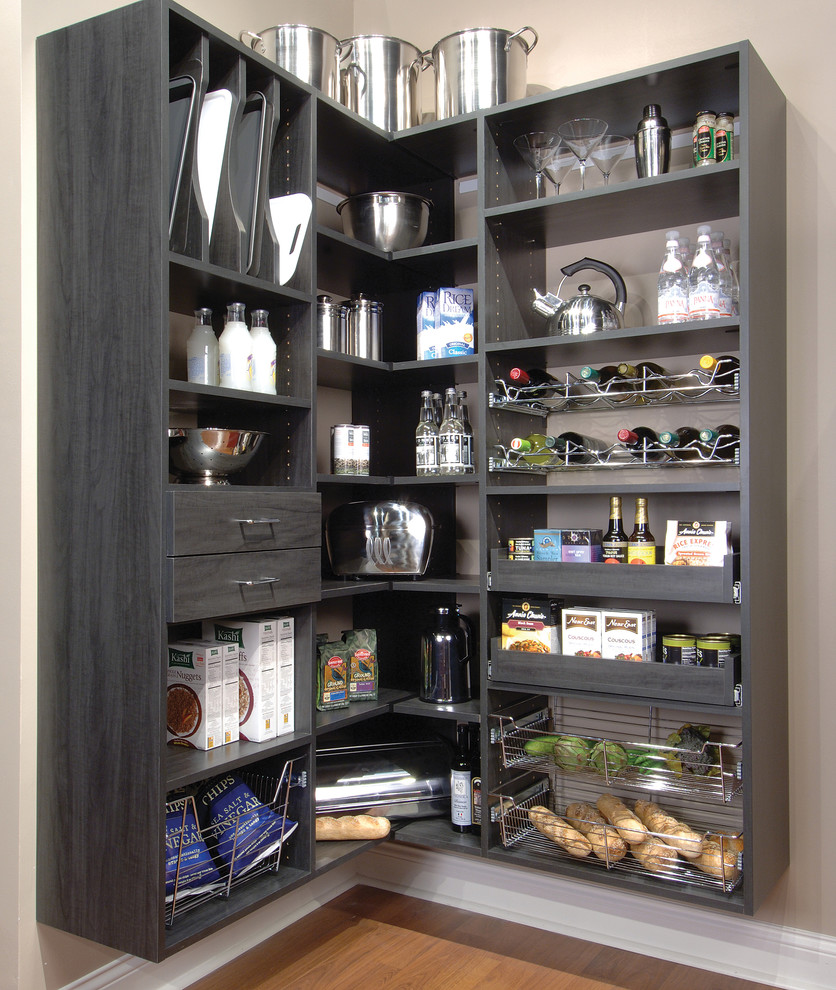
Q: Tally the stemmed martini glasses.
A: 4